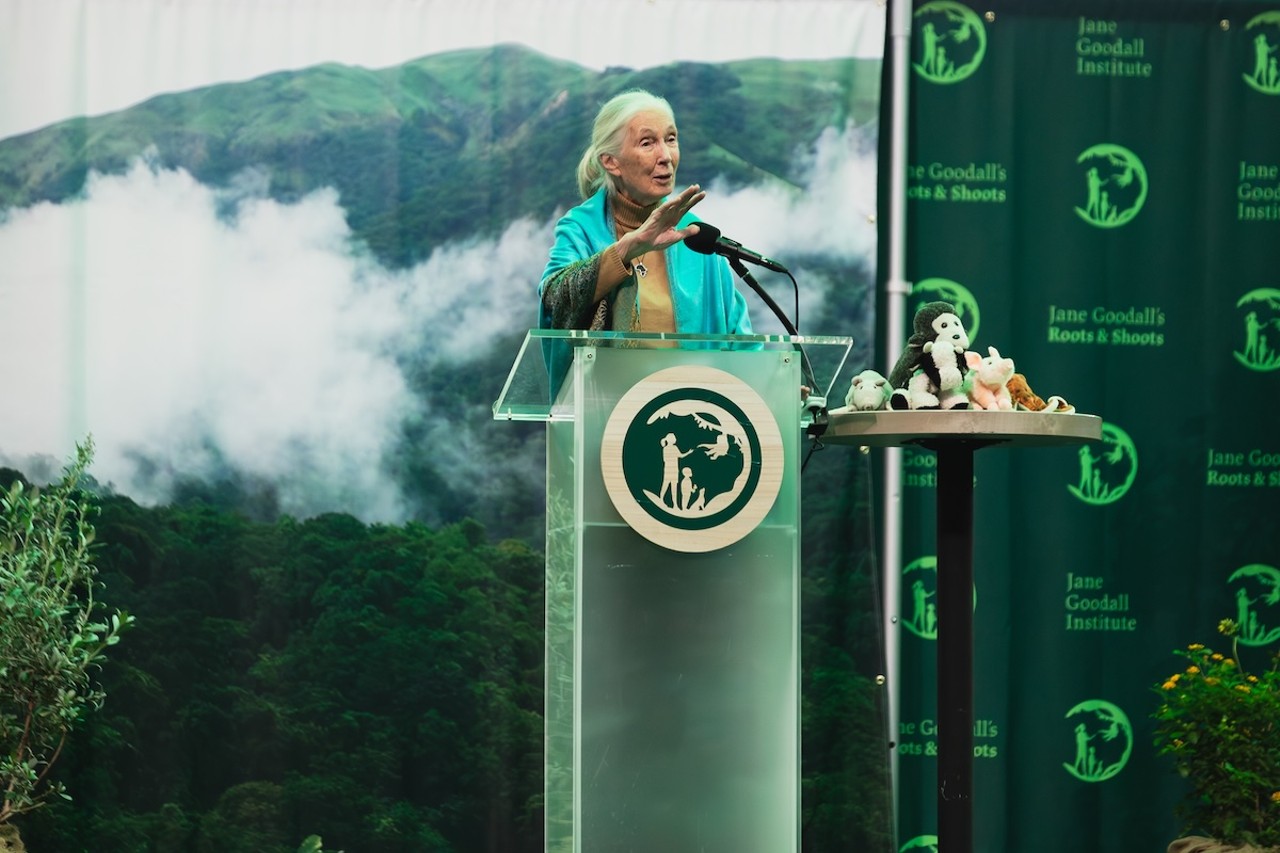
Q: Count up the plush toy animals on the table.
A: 5